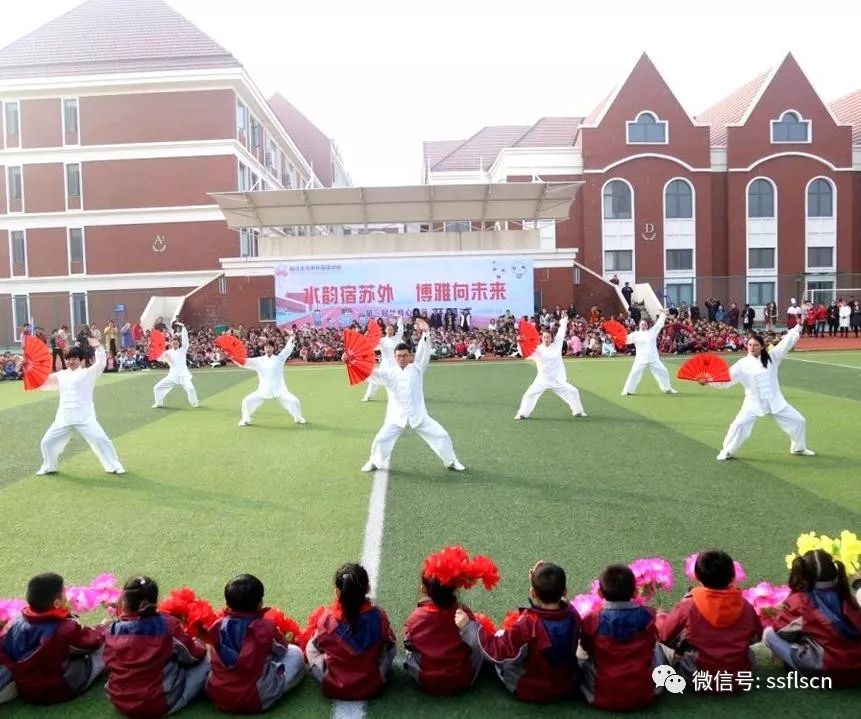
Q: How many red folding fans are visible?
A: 8